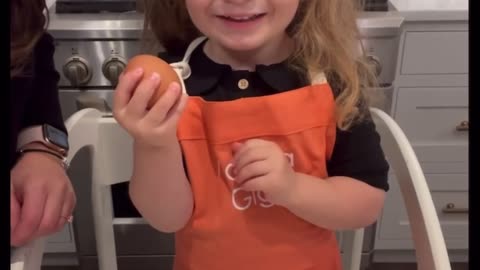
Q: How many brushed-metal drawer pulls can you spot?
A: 2